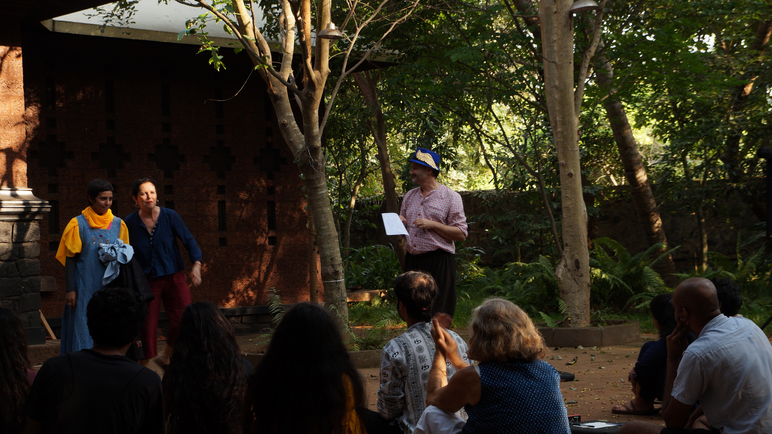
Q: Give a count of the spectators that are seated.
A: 9